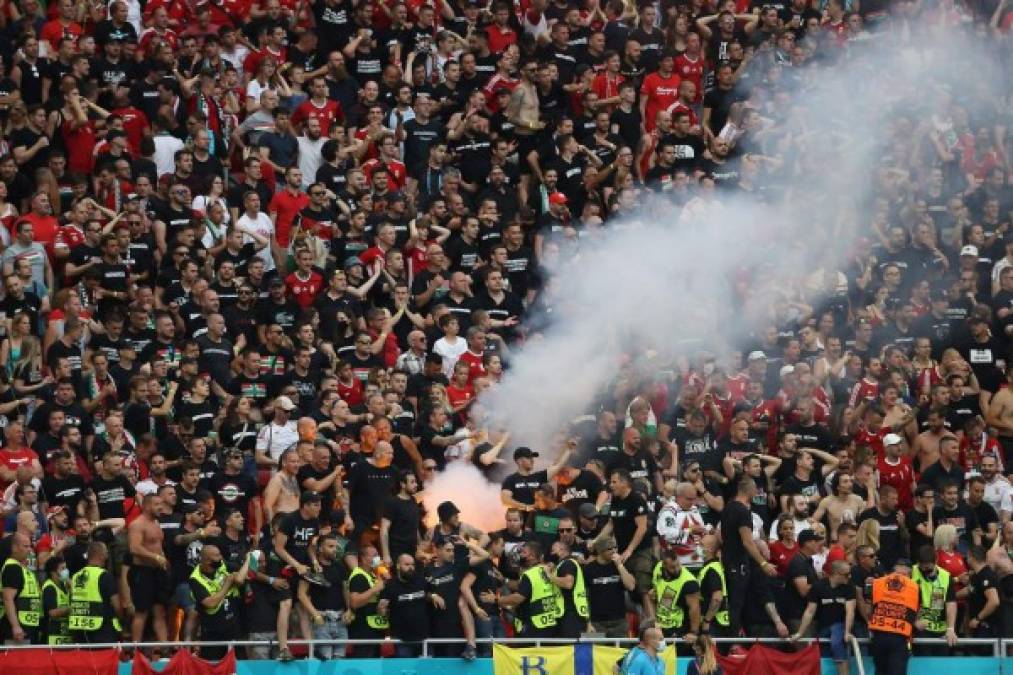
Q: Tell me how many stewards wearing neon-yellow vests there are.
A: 10